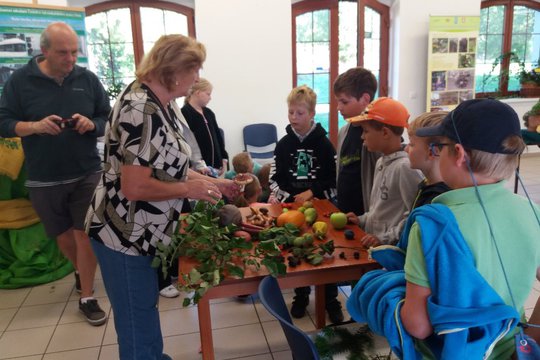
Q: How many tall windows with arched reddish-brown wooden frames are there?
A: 3